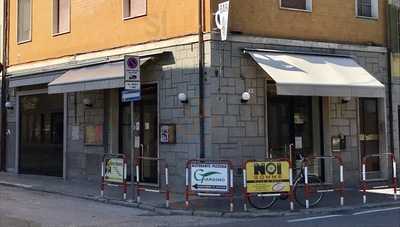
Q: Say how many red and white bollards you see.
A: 6